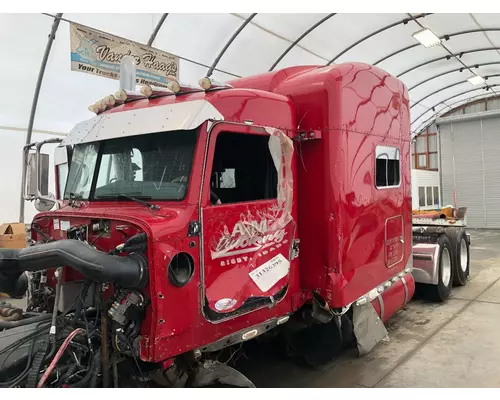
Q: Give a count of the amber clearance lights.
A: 7